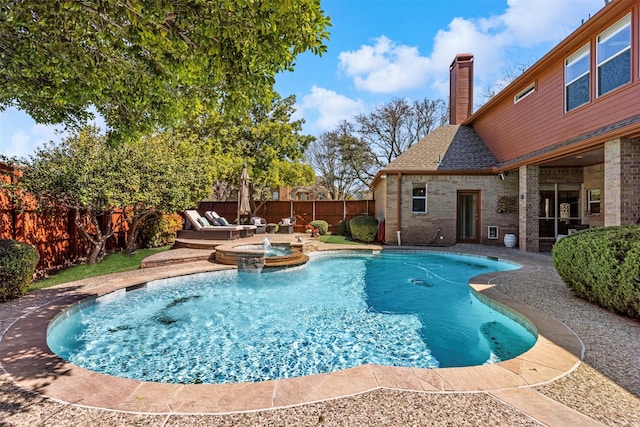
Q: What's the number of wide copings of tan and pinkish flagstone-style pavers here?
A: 1